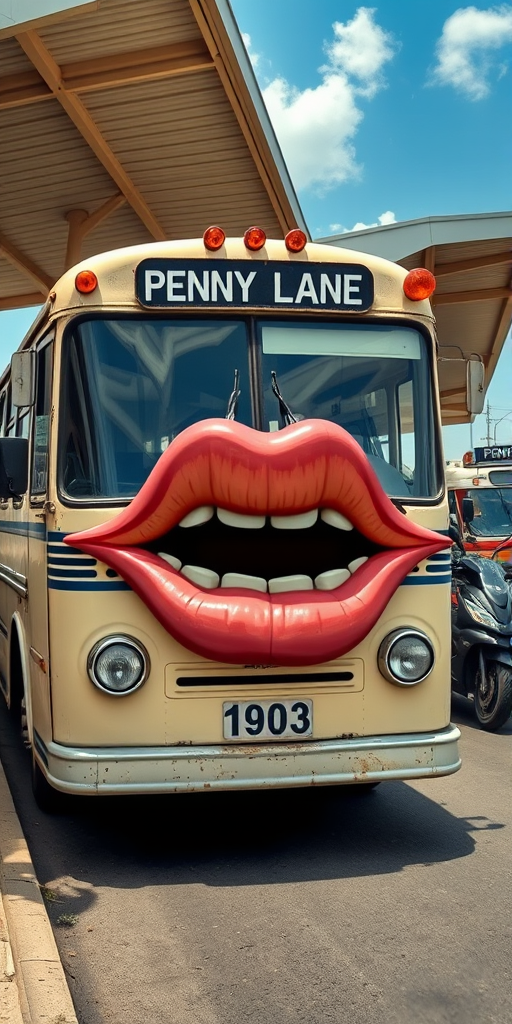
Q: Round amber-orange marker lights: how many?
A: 5